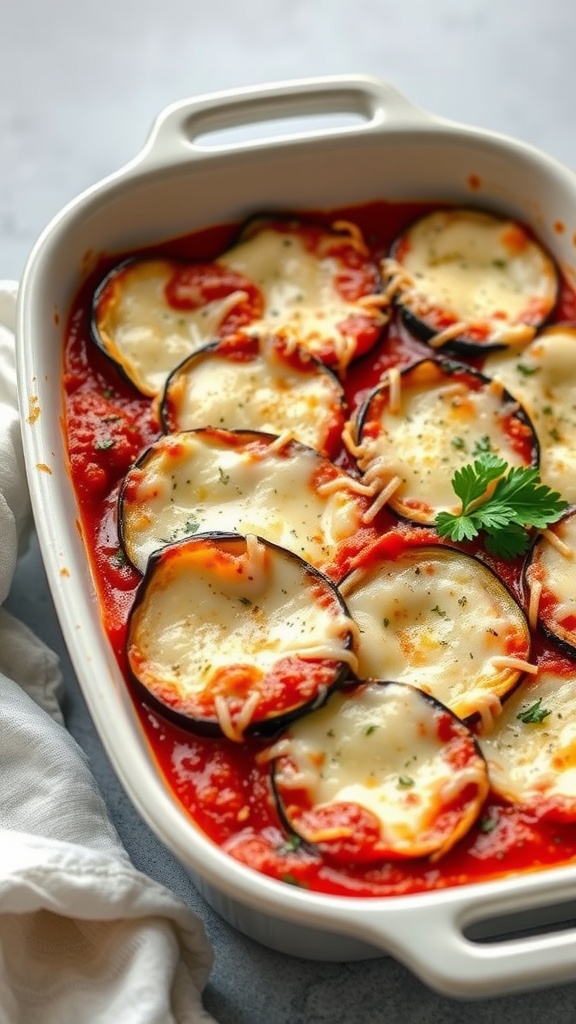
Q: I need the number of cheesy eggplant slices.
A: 12